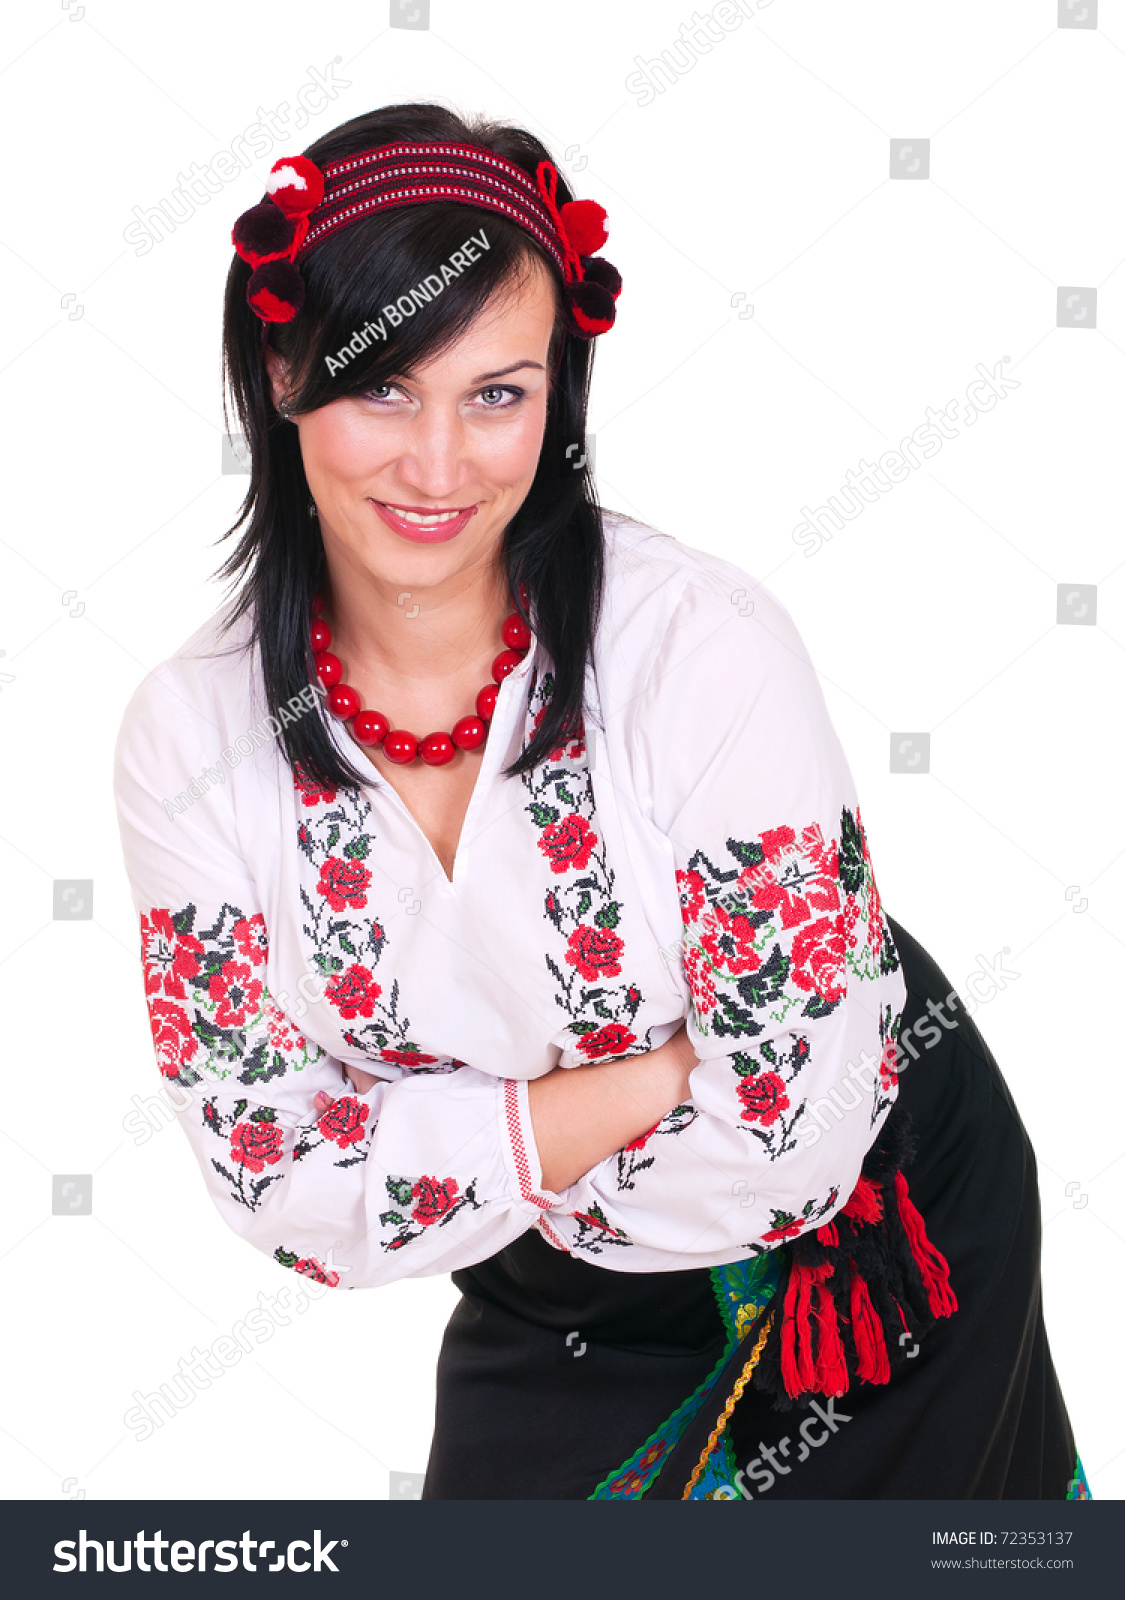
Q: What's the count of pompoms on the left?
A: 3